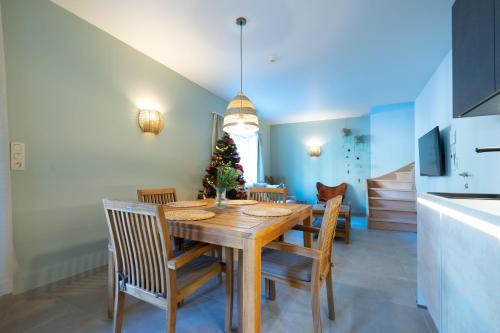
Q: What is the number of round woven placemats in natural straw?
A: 4